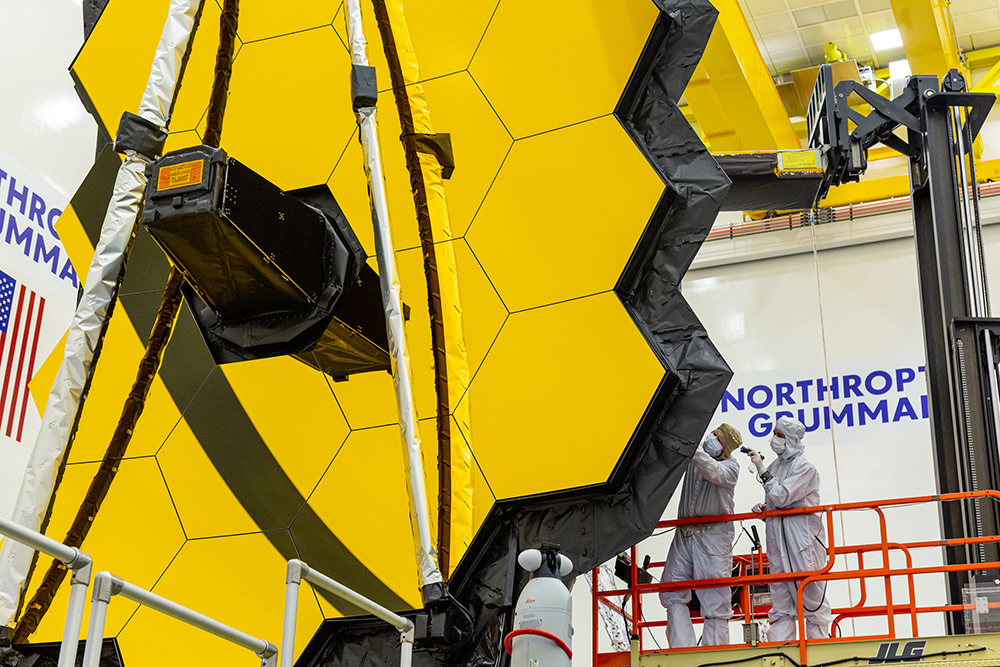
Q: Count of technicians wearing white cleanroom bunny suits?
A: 2